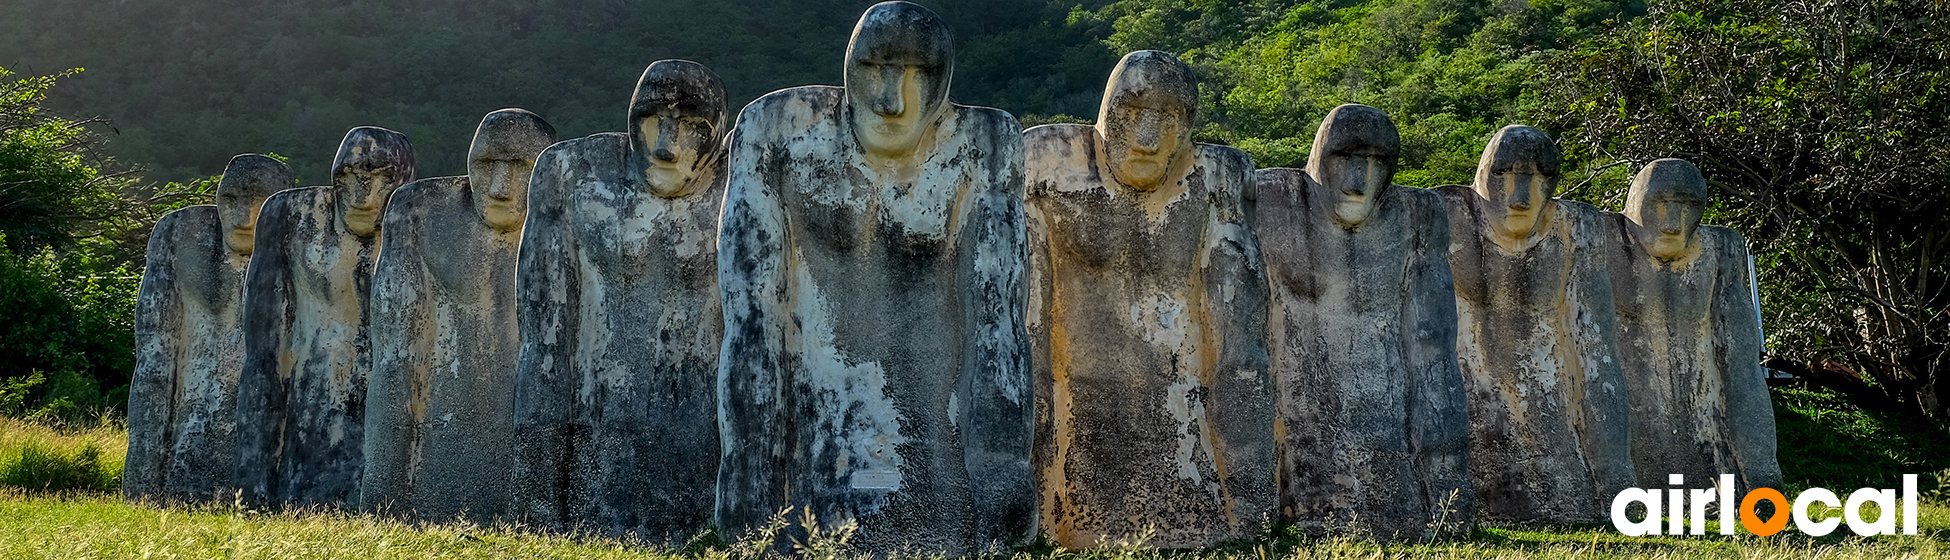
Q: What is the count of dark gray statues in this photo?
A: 9